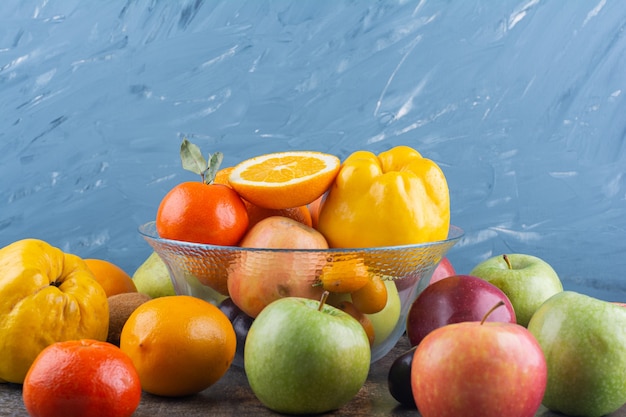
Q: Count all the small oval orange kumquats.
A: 3